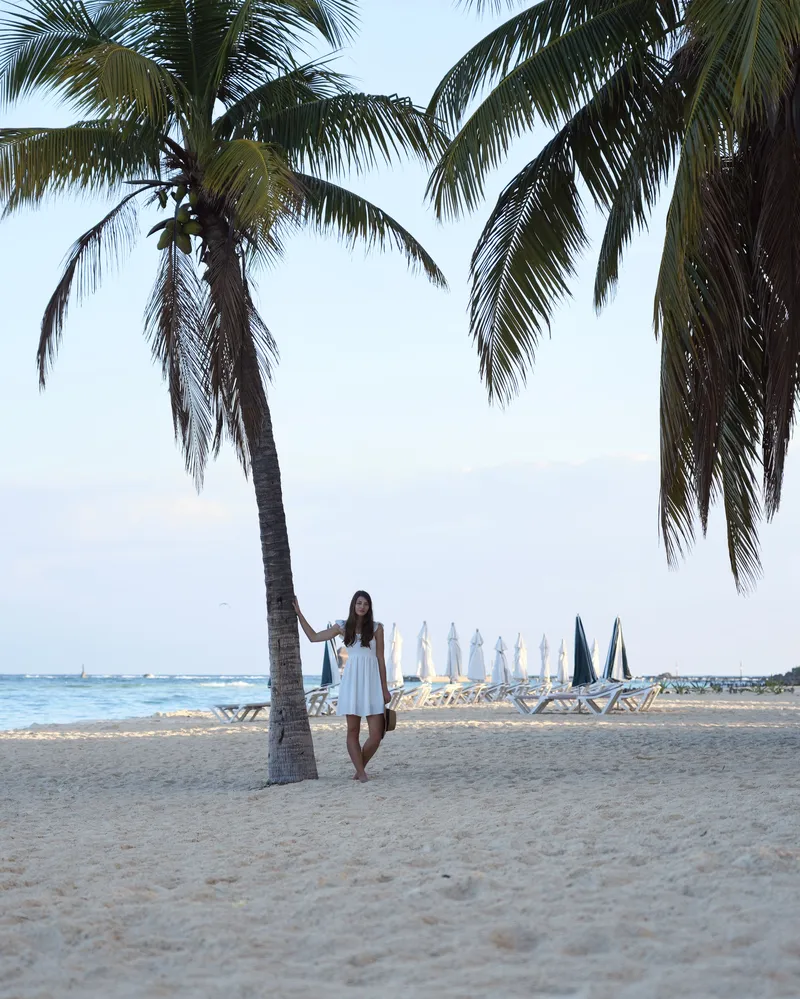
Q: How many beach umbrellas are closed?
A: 12